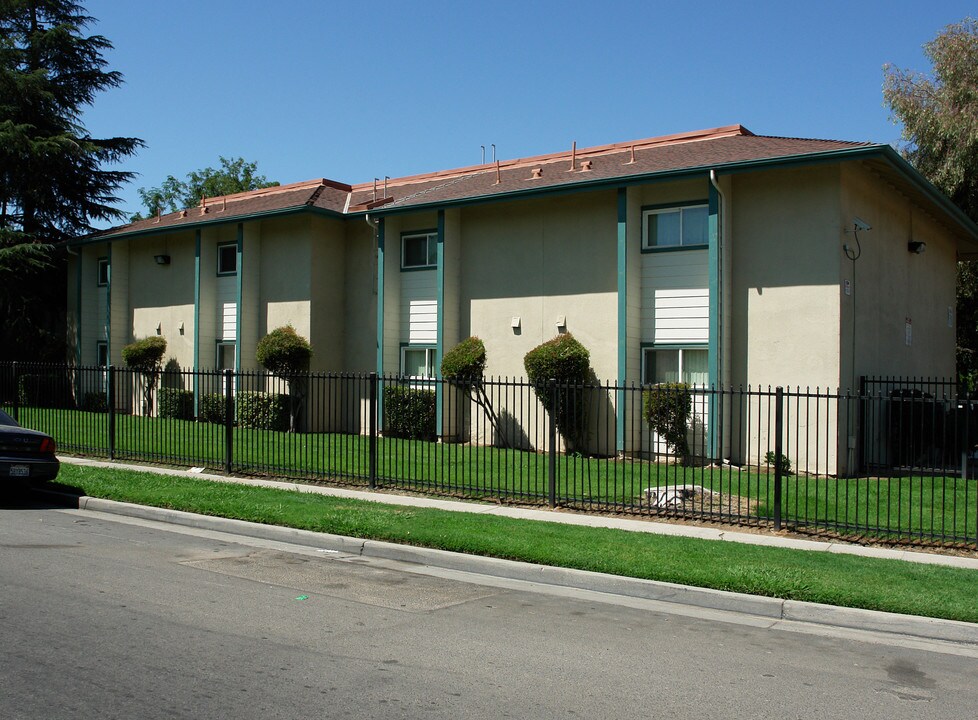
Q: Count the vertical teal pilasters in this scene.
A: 8